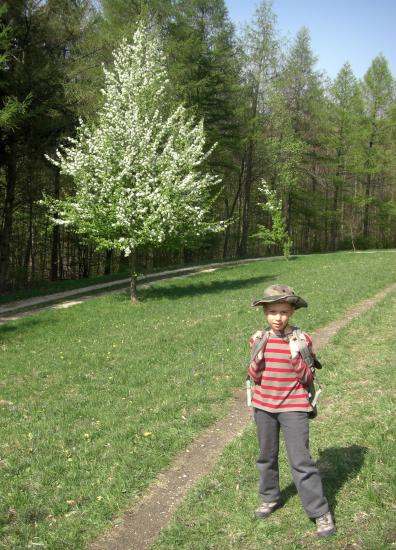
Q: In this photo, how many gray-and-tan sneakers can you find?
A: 2